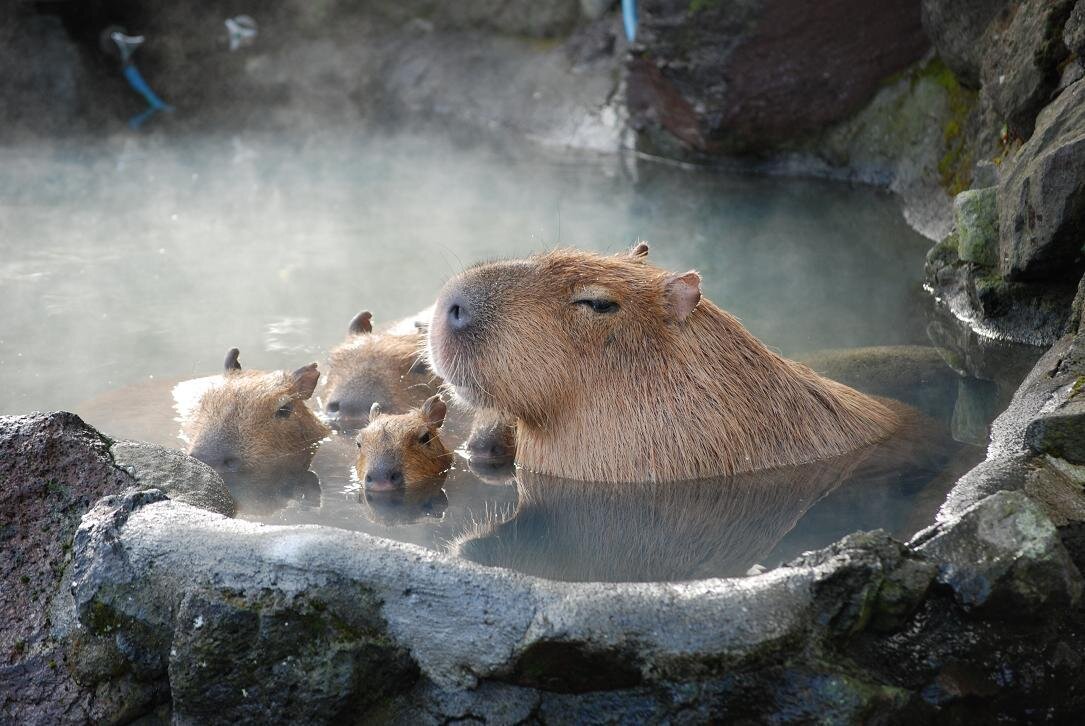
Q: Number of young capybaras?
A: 4